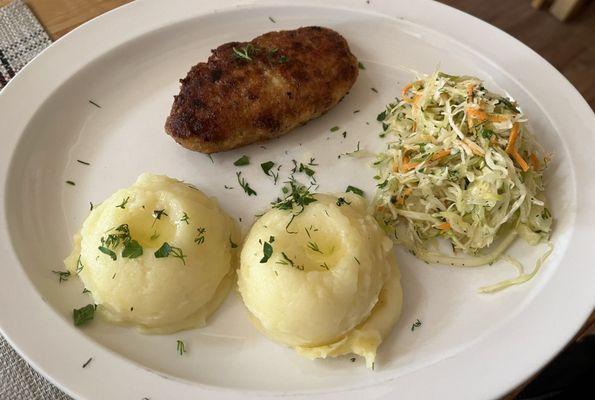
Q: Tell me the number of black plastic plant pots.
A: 0